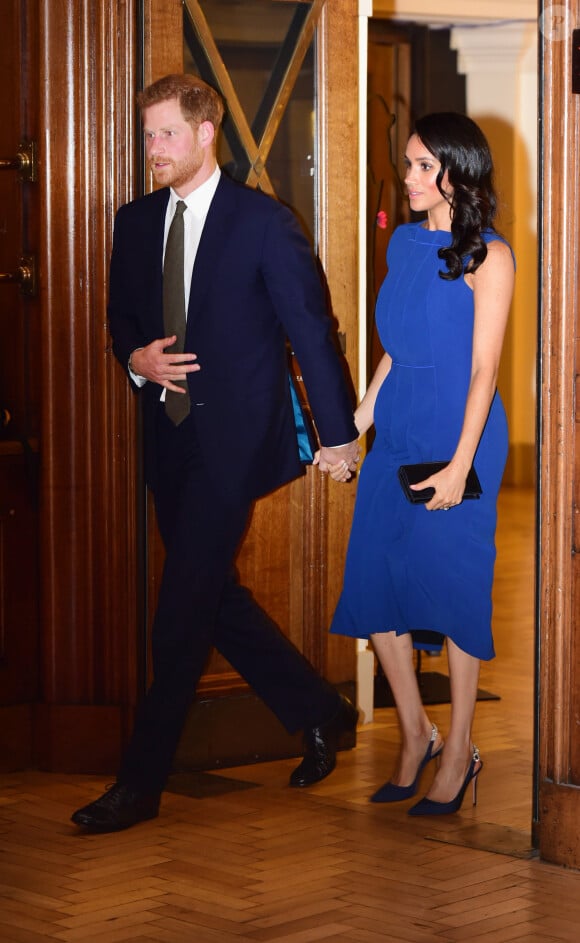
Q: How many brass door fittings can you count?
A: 2